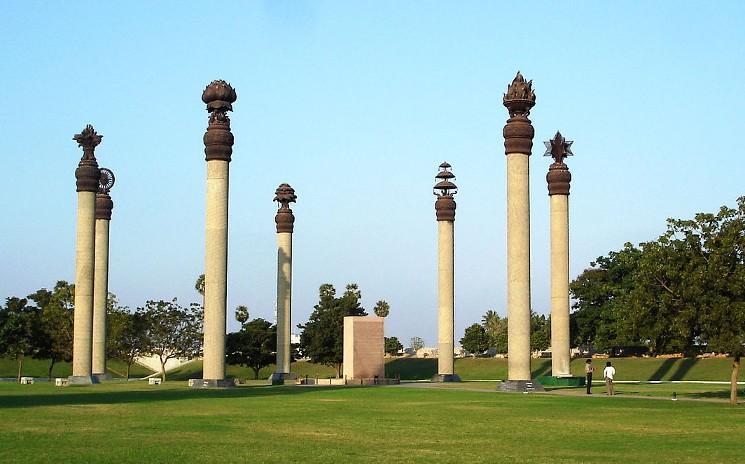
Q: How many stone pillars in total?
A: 7